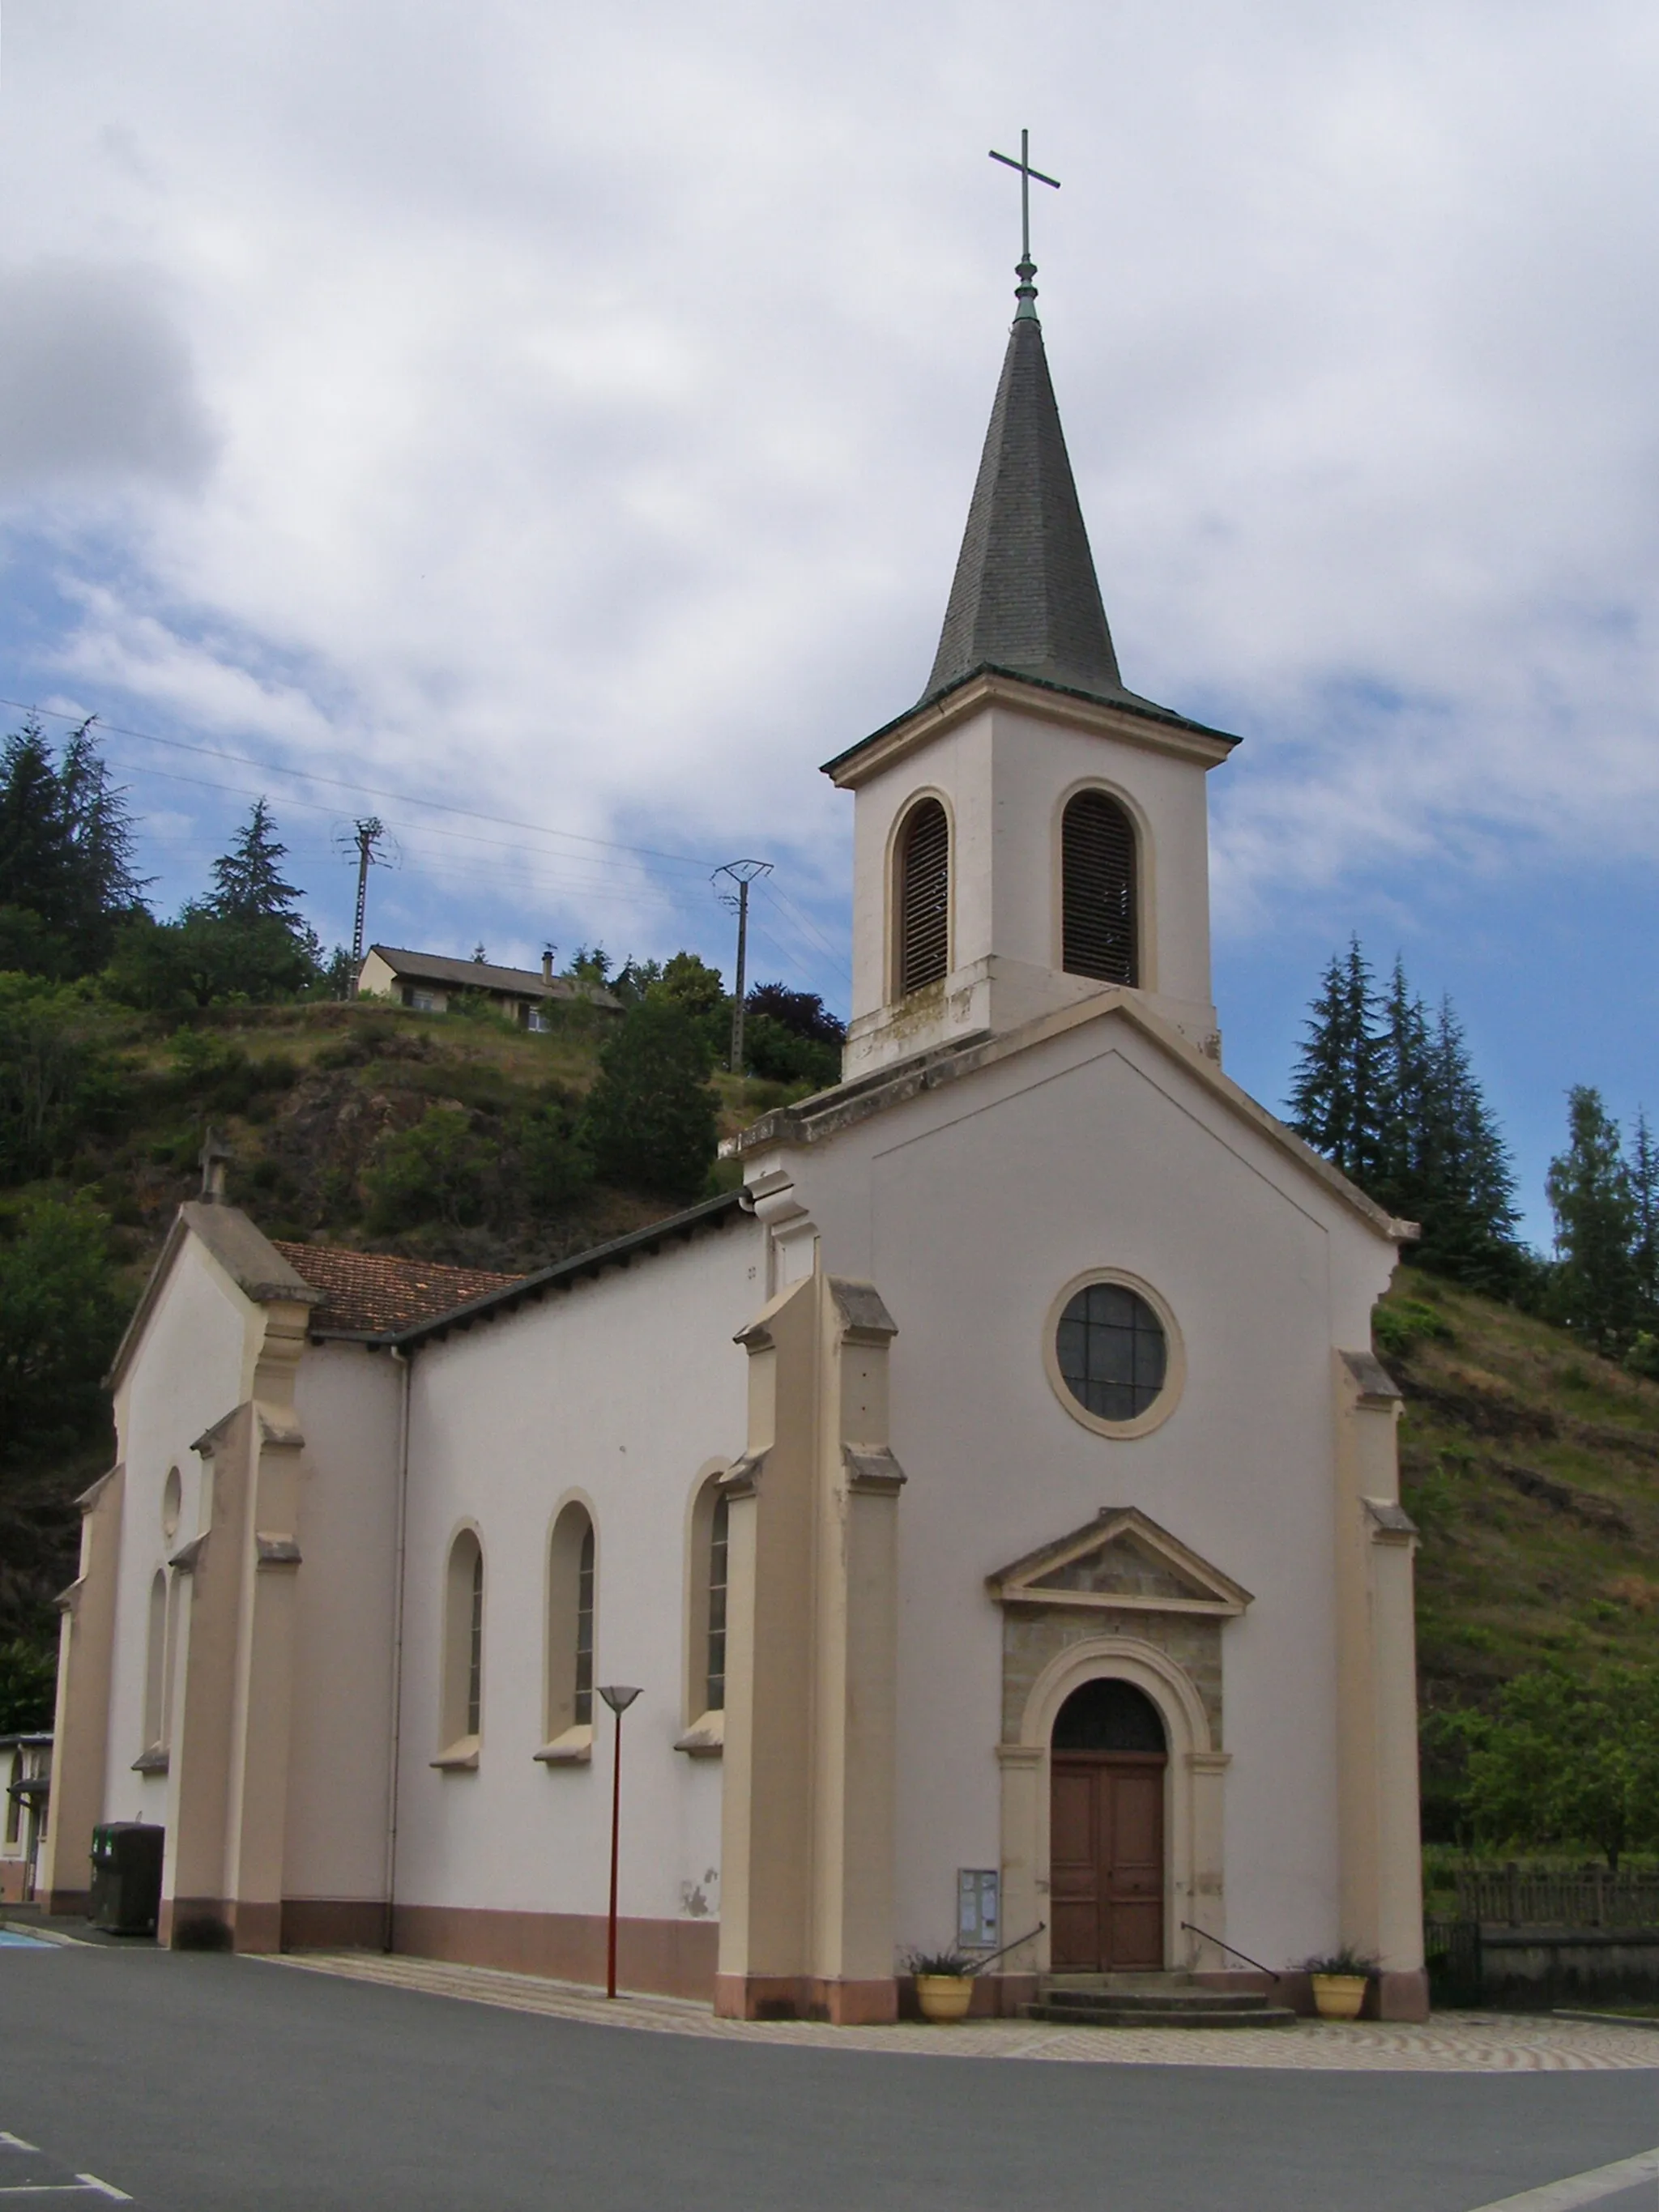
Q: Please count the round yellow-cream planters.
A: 2